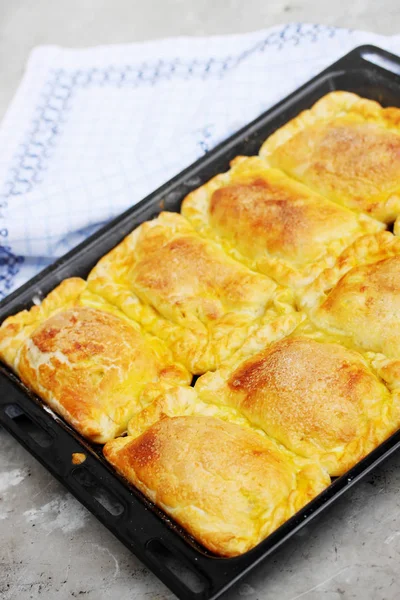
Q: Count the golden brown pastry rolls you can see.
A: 7